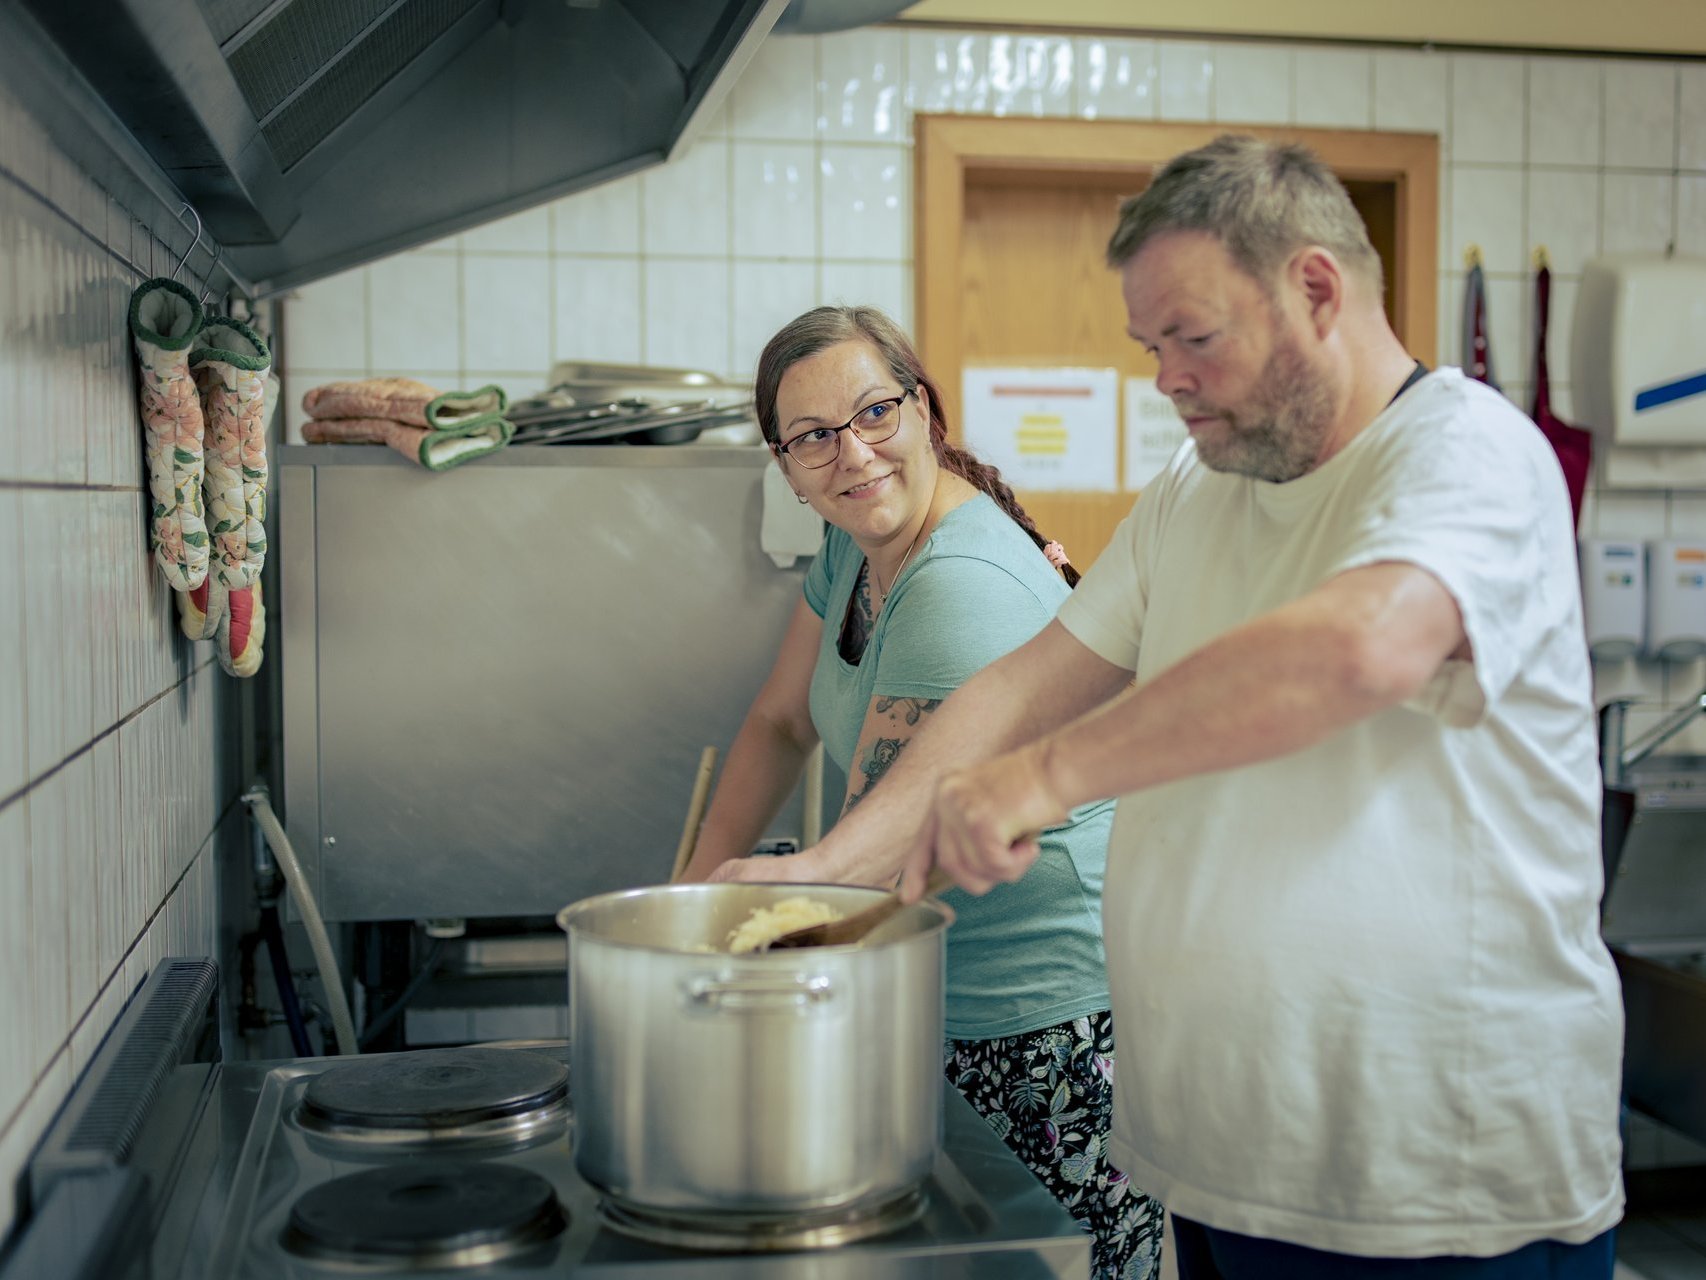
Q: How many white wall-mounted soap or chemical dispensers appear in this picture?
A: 2